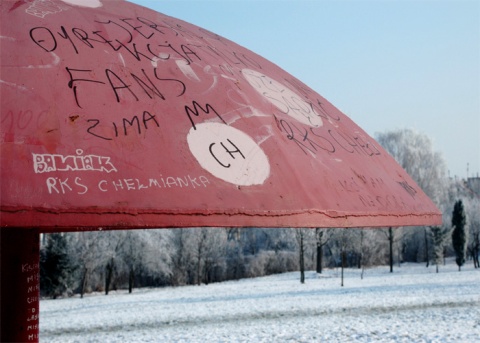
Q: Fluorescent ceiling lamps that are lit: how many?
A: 0